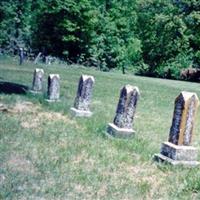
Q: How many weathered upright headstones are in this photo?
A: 5